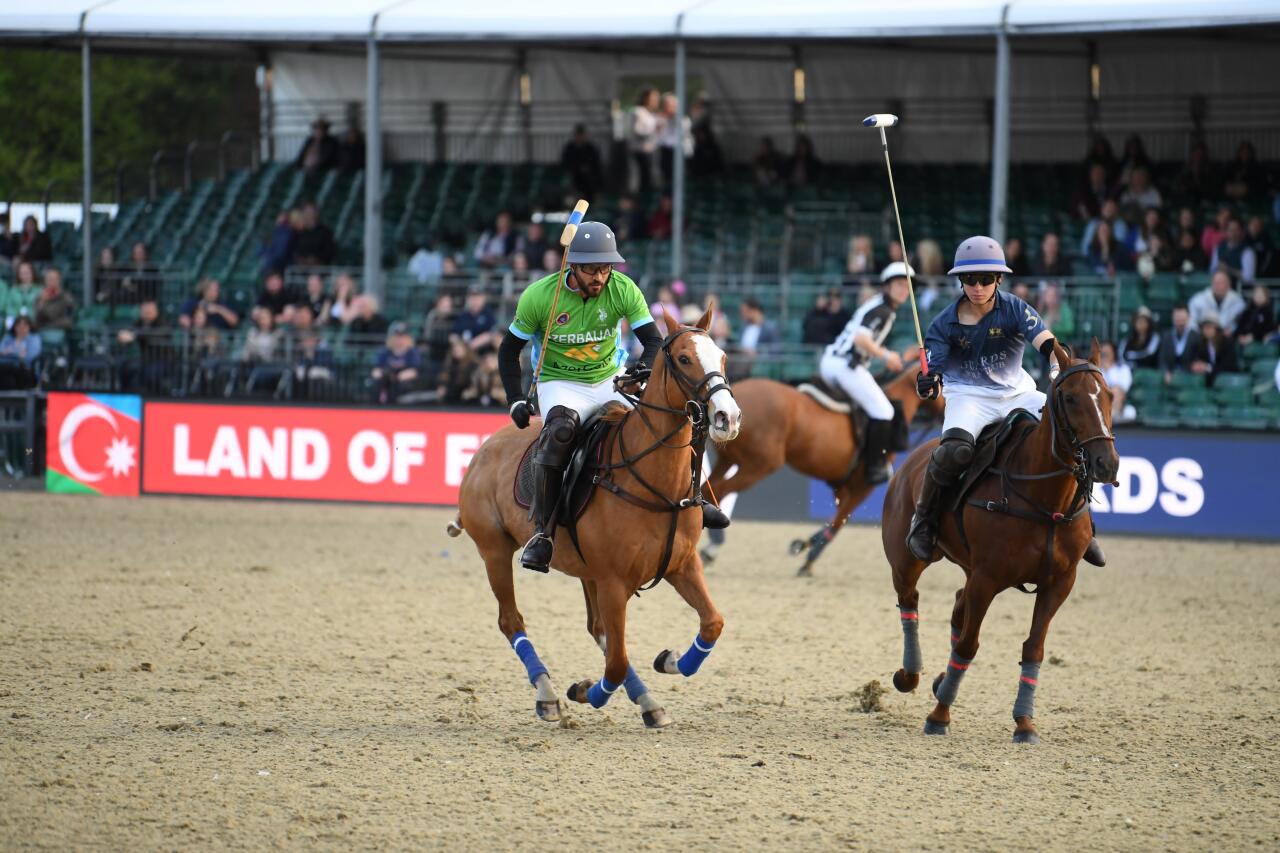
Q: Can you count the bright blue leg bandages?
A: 4